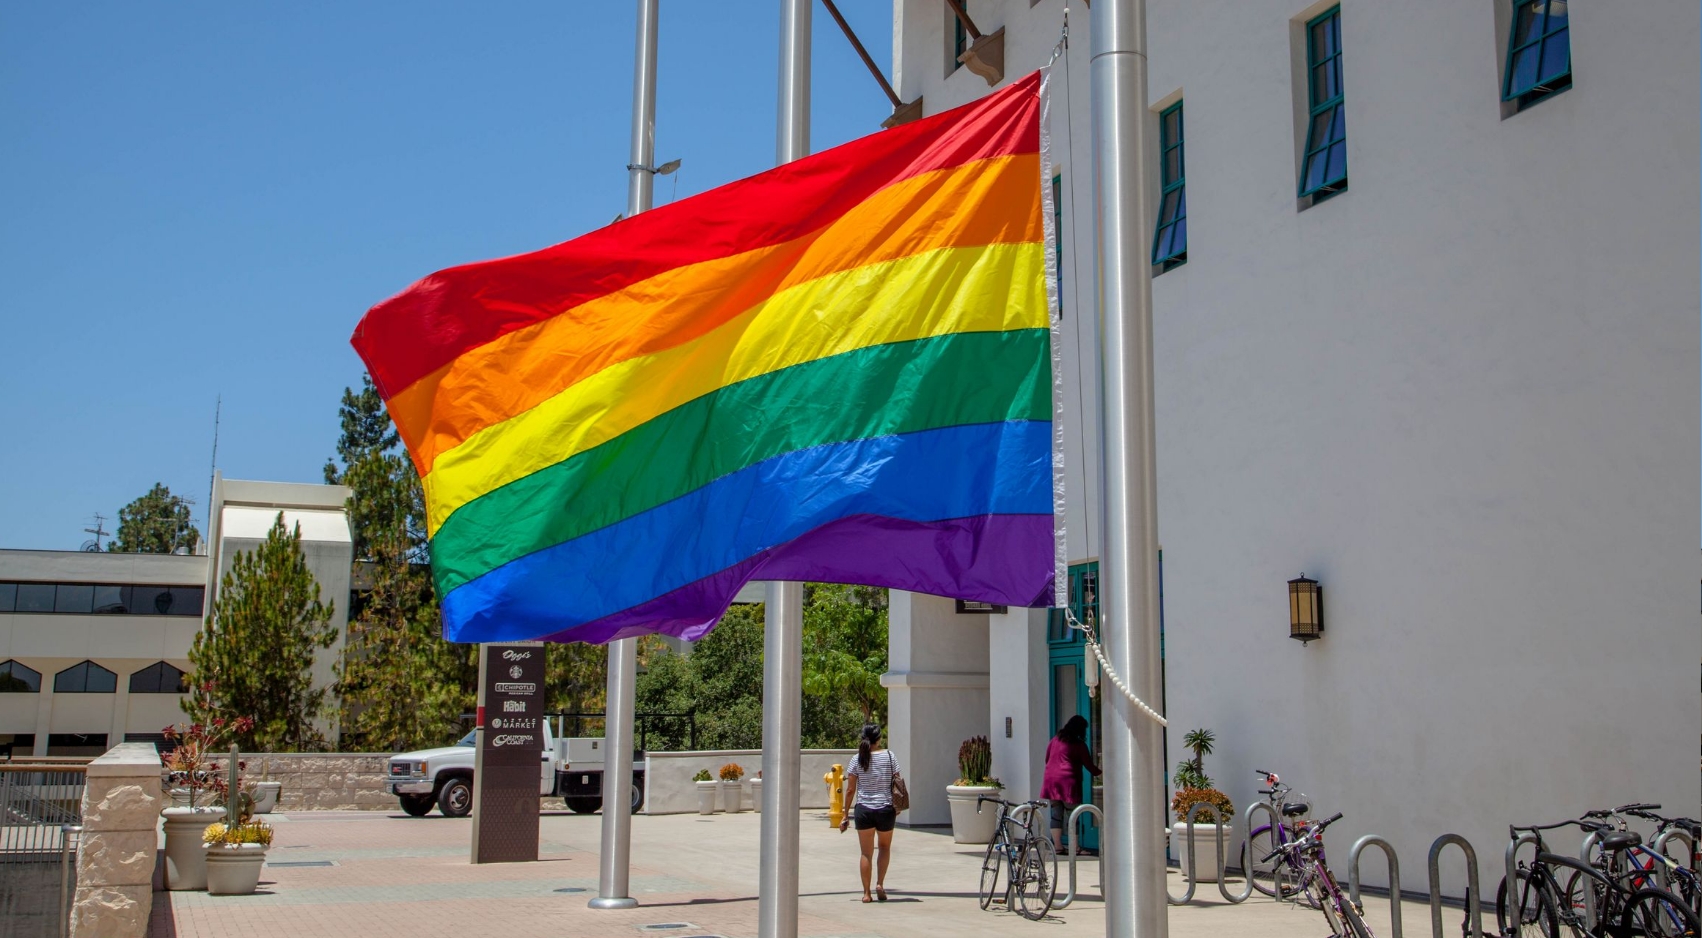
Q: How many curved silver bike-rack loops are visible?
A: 9